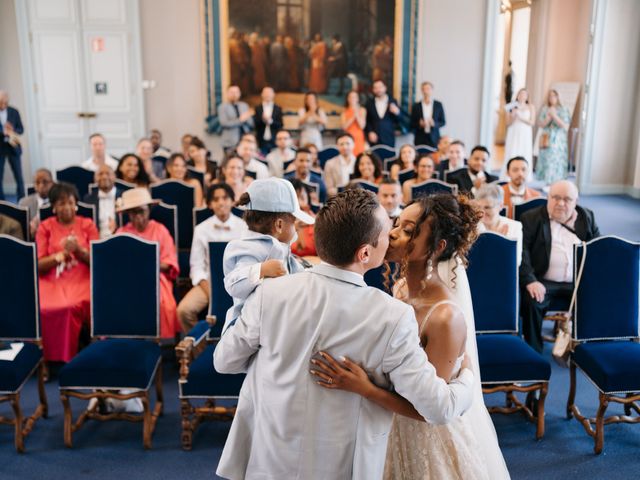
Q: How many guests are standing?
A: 9